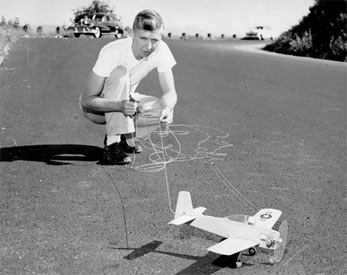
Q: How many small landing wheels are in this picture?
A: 3